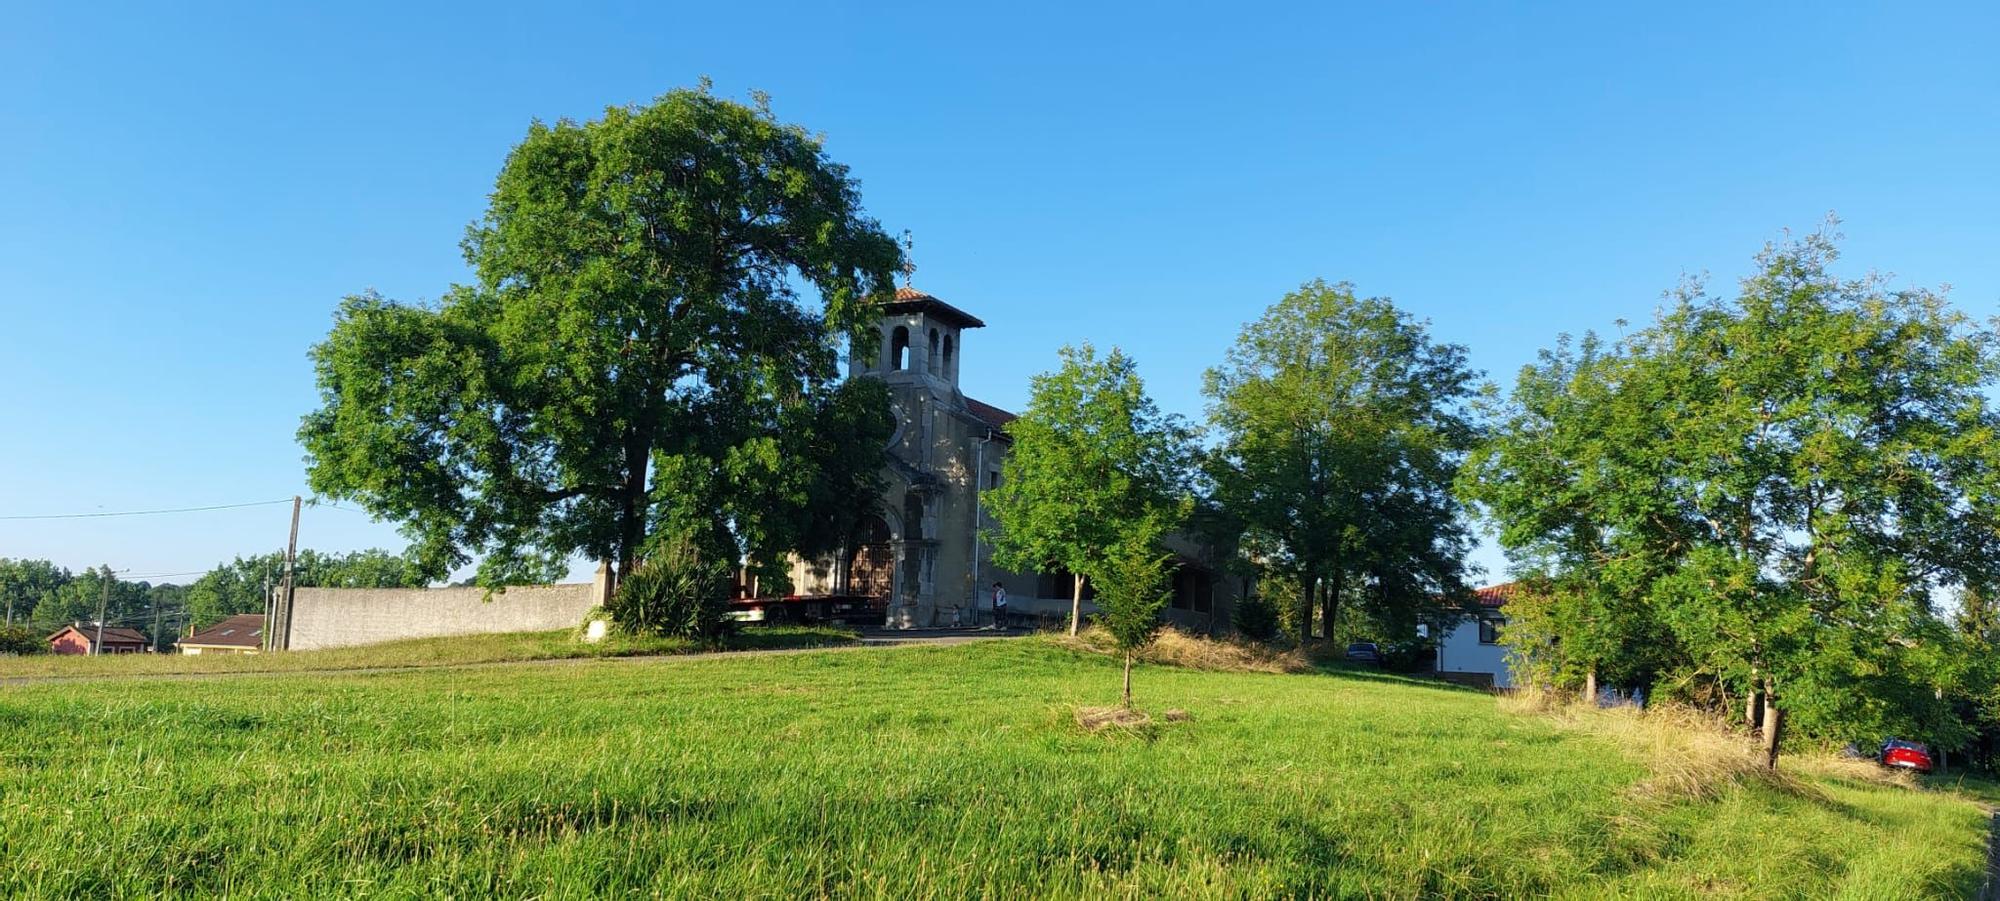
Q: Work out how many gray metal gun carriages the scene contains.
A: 0